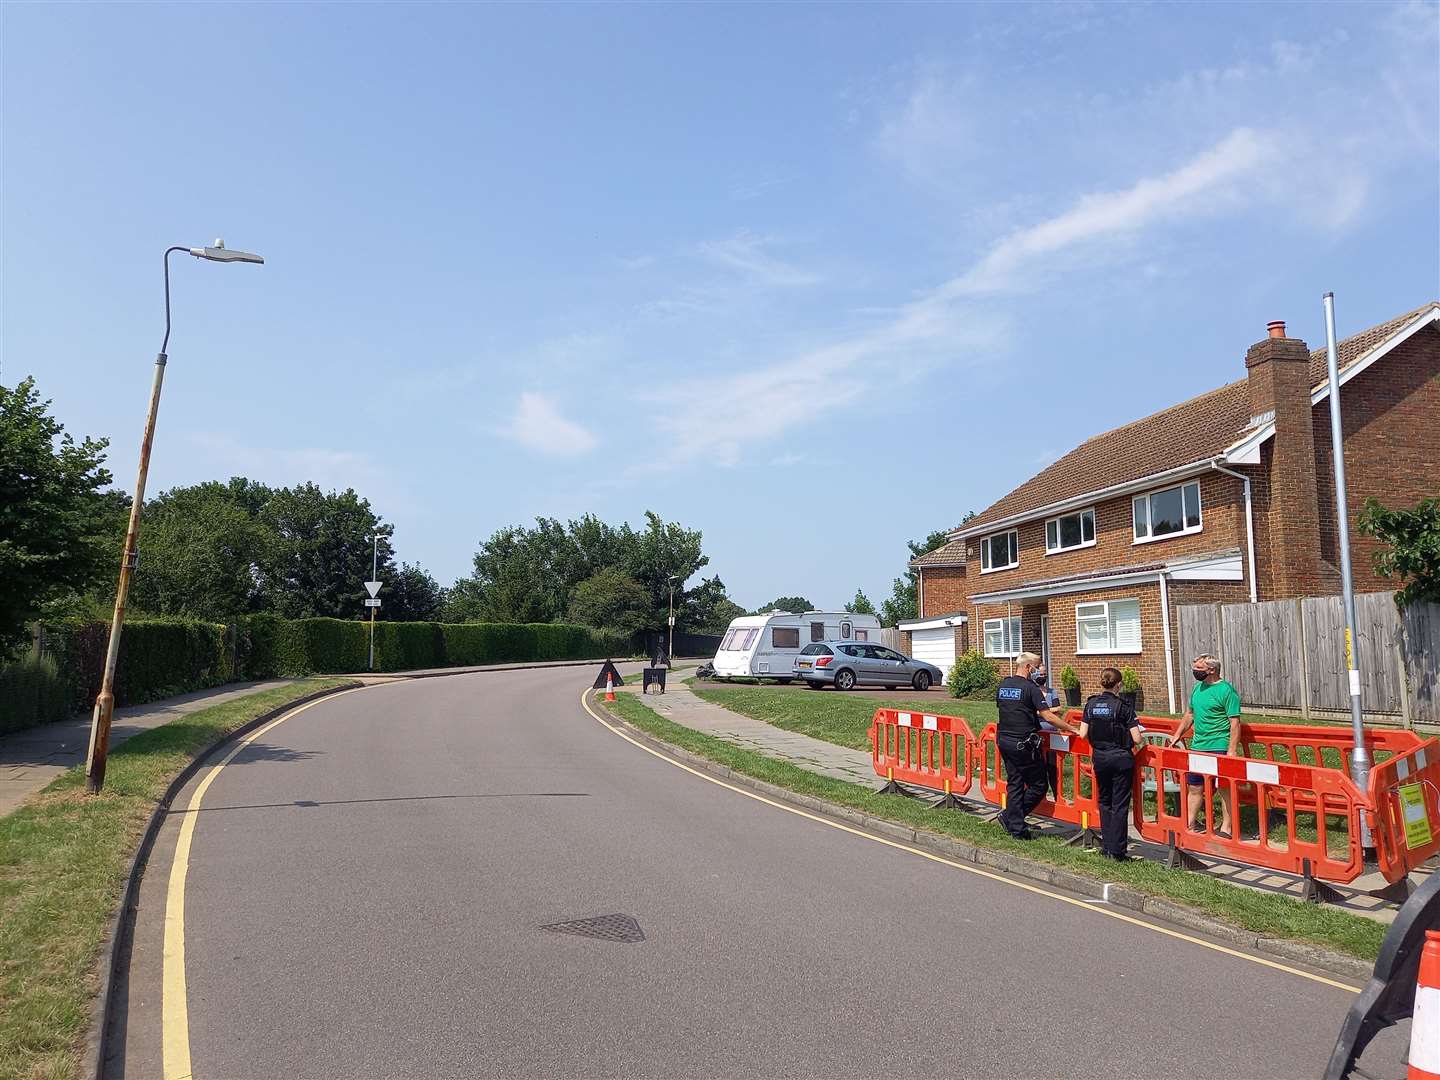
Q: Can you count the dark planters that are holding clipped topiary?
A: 2